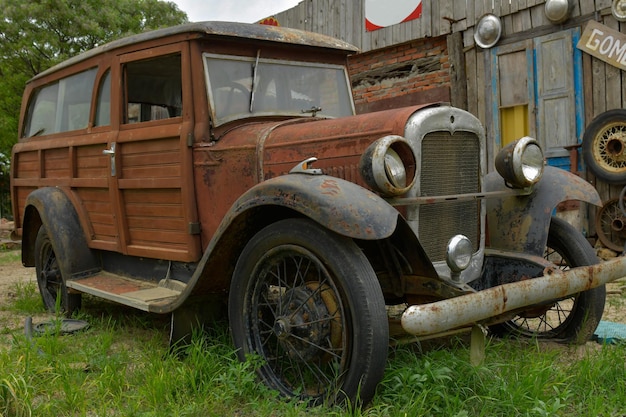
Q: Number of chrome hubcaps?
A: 3